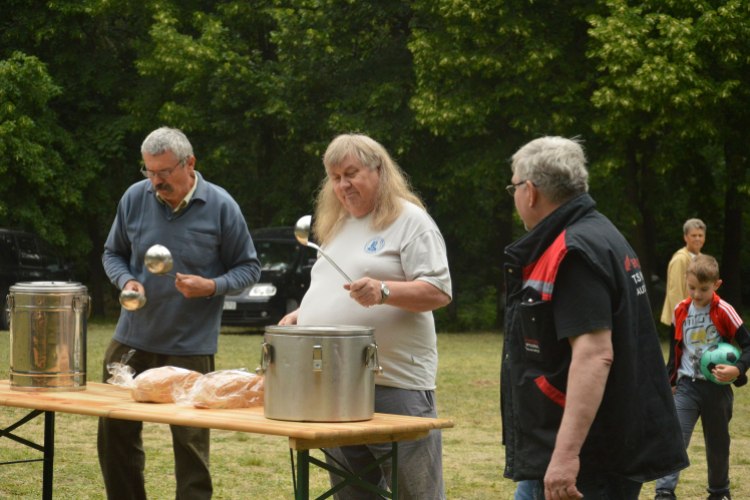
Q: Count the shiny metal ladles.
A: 3